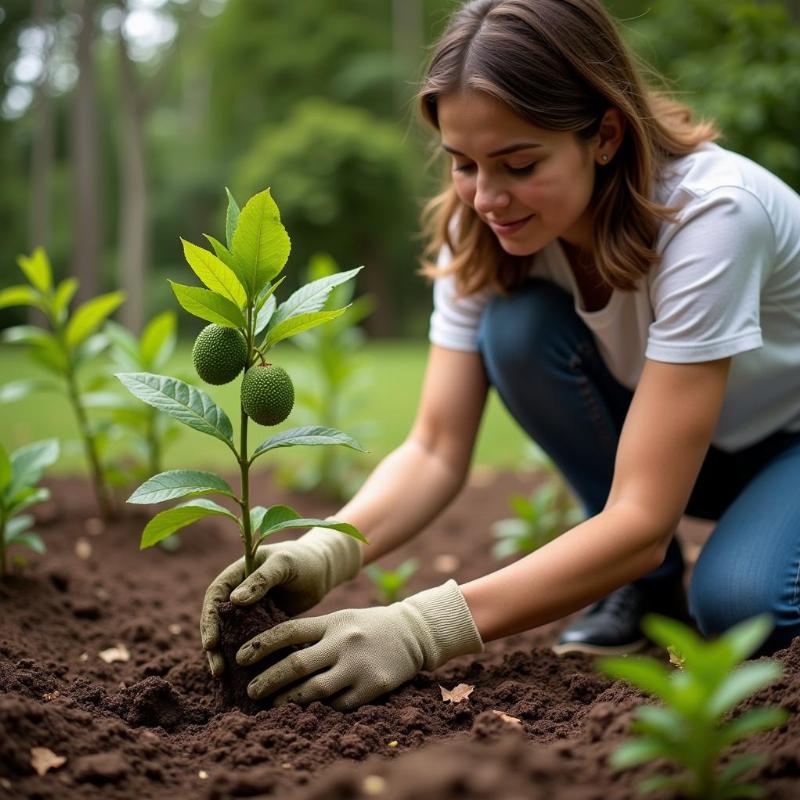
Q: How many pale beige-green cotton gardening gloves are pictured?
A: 2